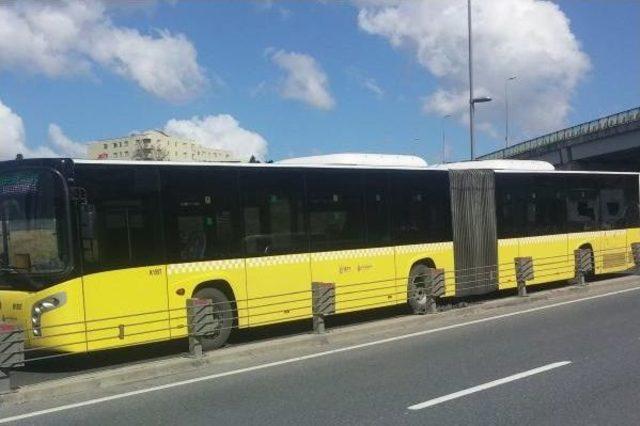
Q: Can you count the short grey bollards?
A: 7